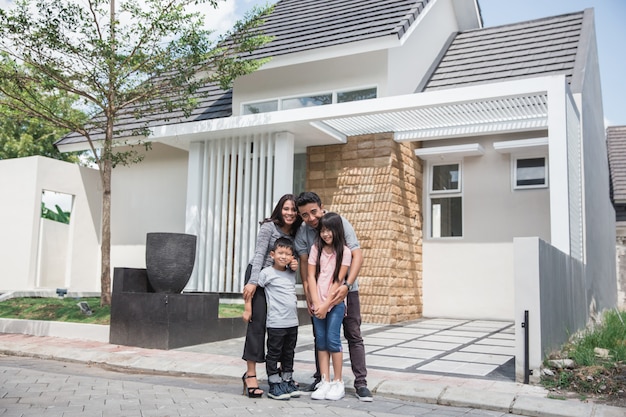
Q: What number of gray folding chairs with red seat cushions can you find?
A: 0